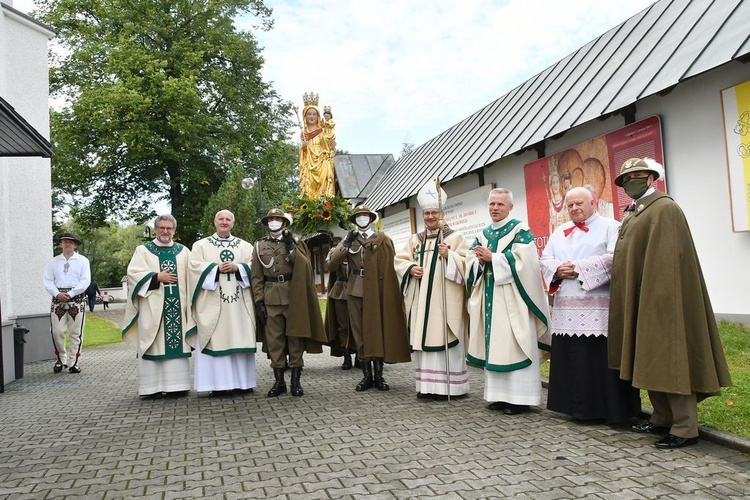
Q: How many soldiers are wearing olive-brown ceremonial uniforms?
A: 4